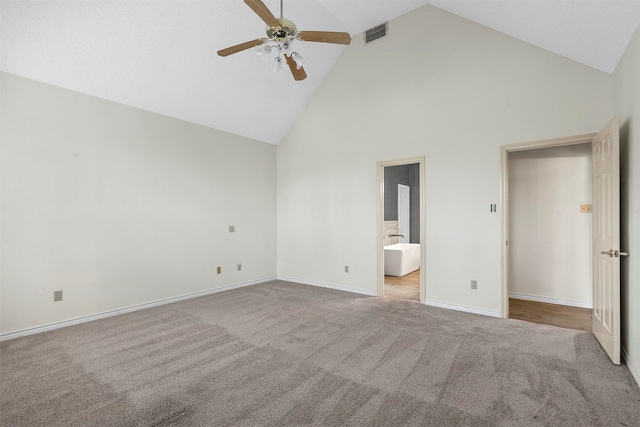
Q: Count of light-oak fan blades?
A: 4